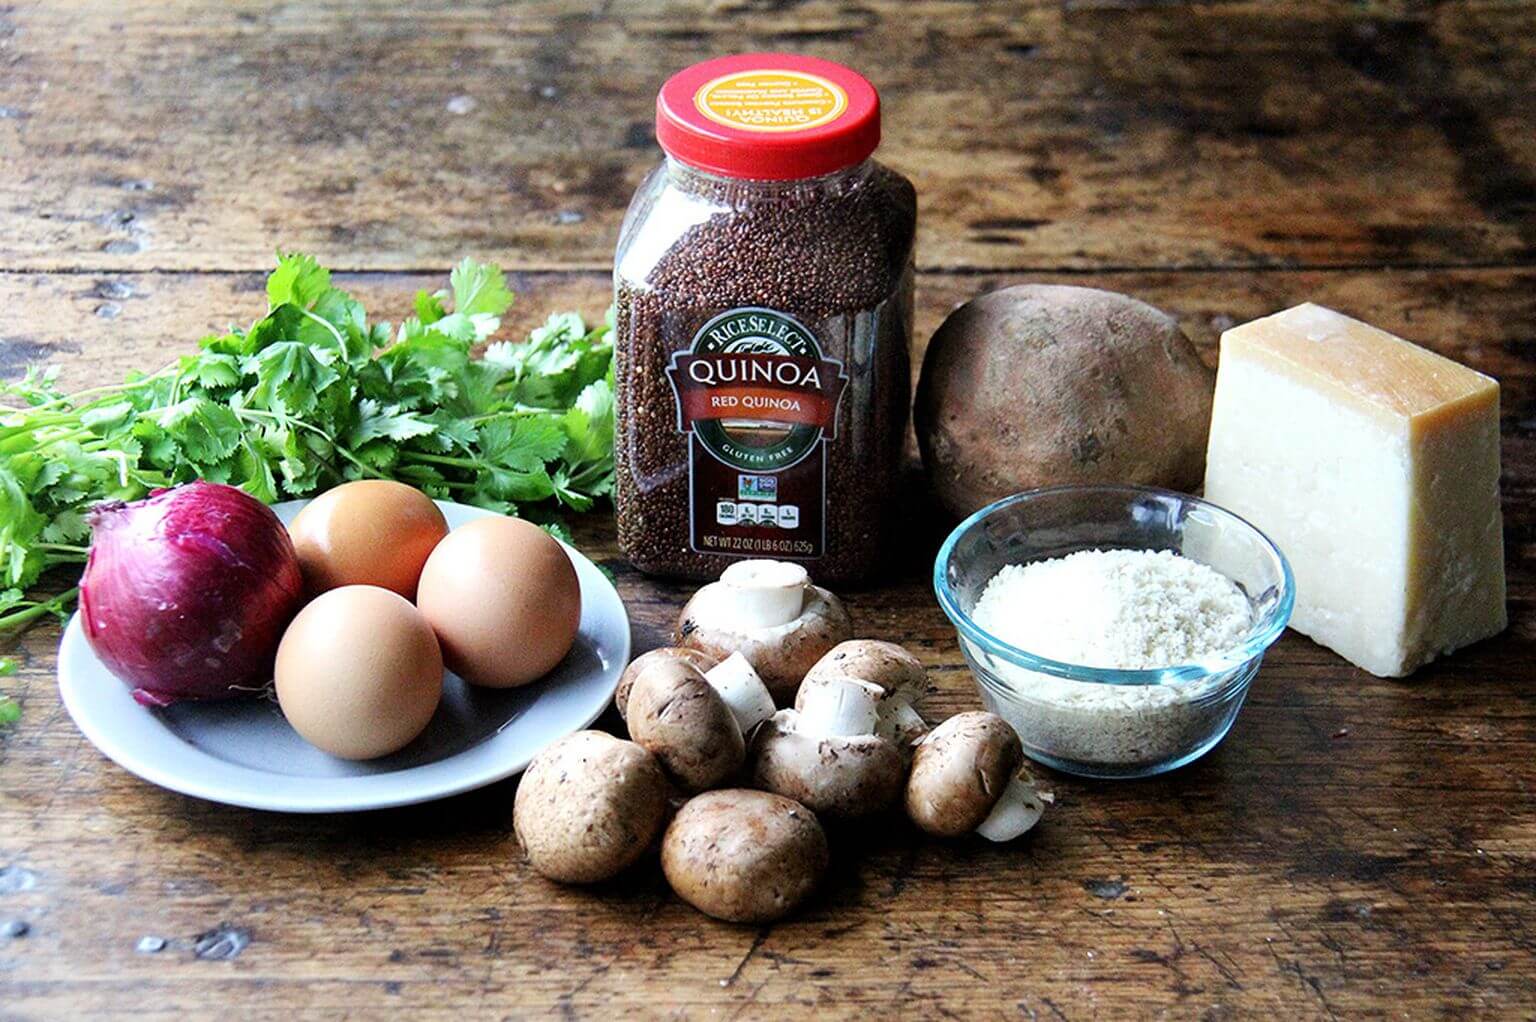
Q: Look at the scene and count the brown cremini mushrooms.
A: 8